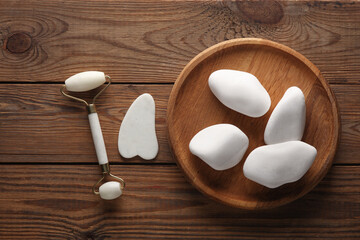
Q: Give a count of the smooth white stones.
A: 4